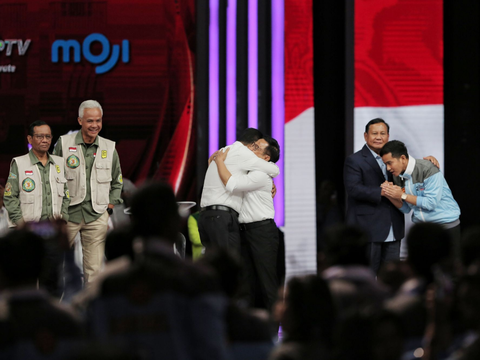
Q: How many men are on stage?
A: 6